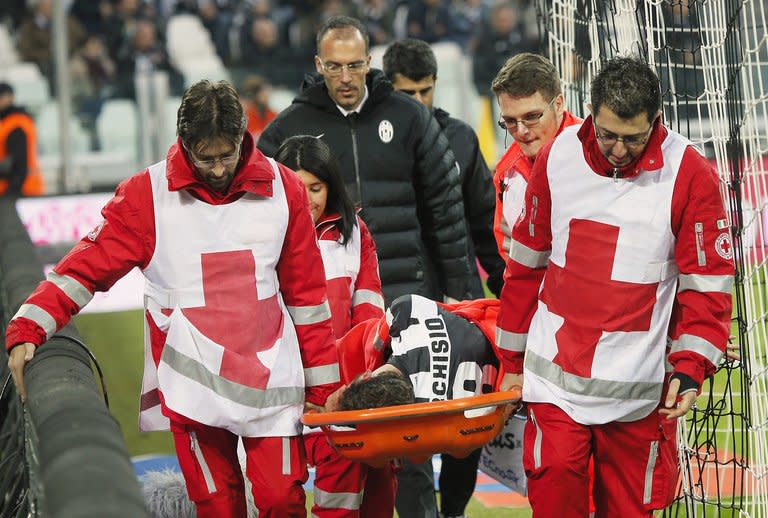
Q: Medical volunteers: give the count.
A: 4